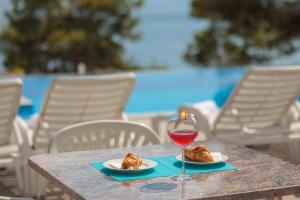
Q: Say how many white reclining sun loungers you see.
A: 3